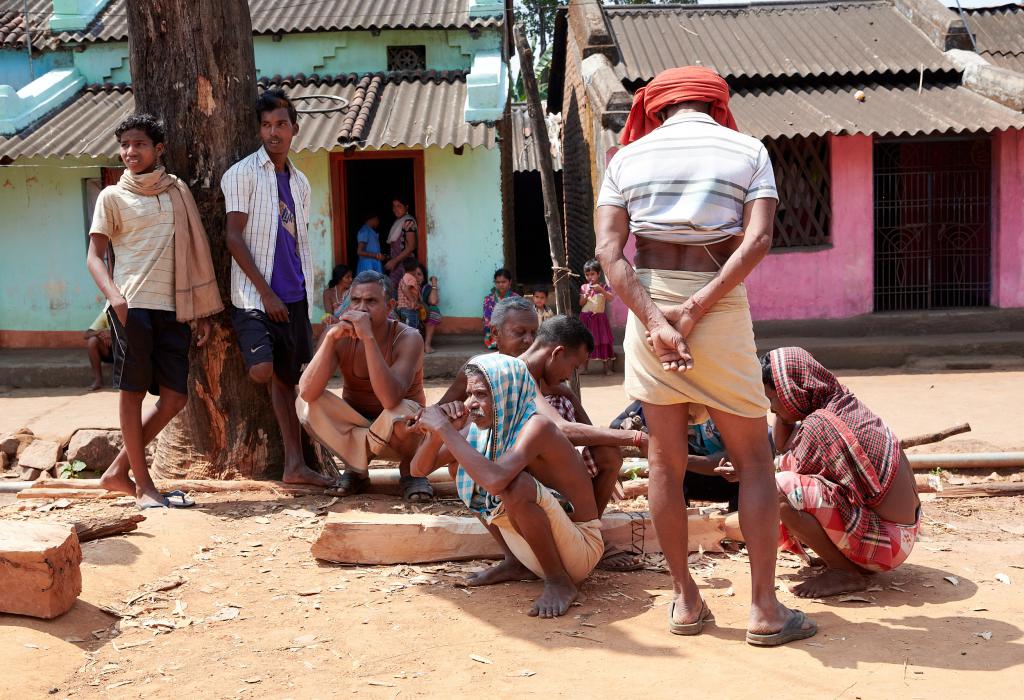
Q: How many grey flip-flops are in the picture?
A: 2